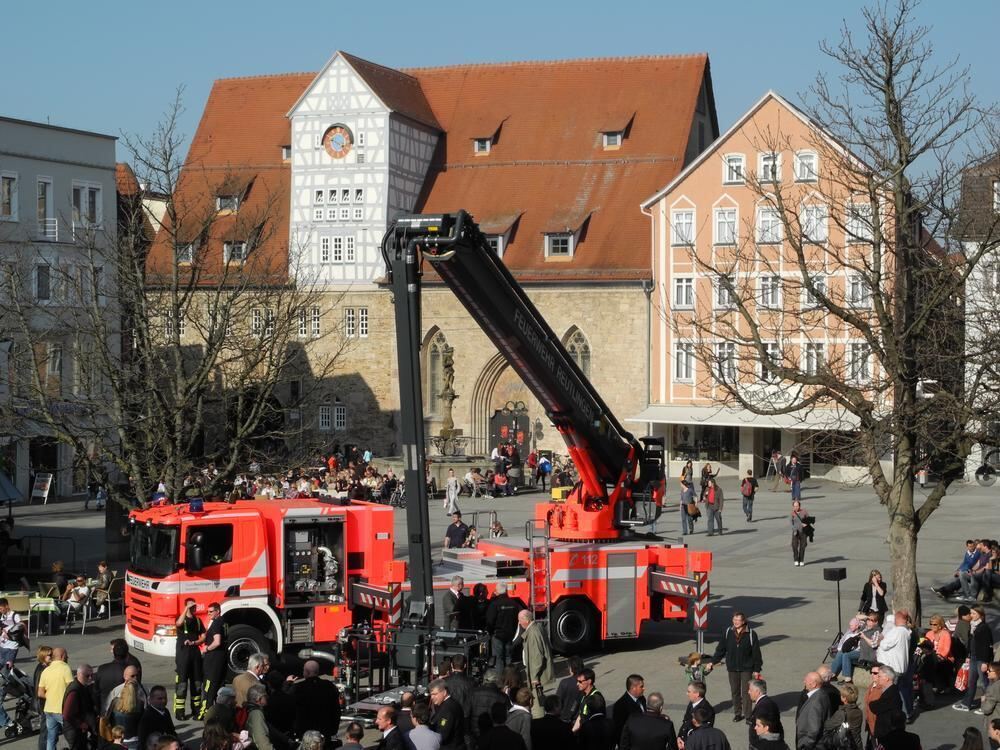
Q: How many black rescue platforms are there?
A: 1